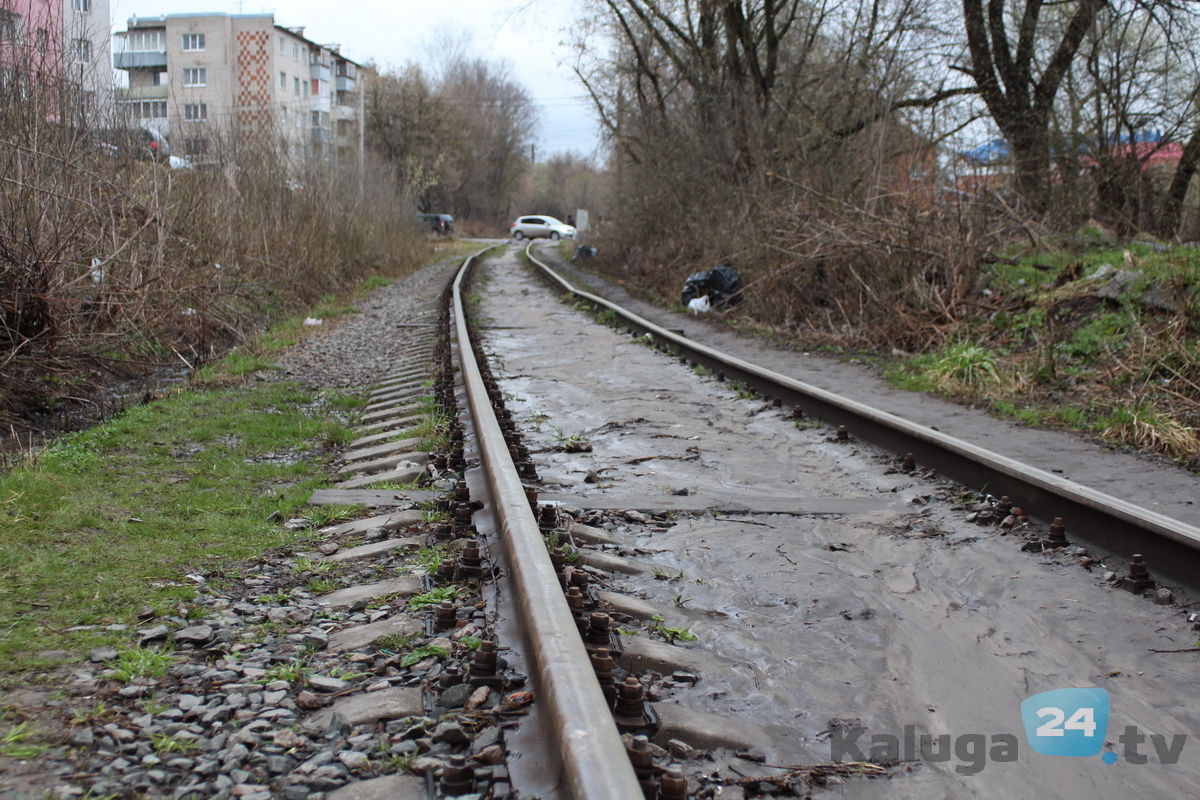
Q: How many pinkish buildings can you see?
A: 1